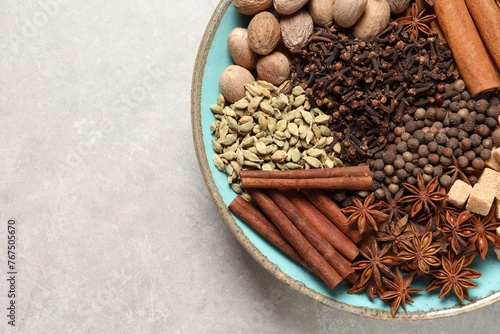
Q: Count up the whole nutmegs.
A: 11